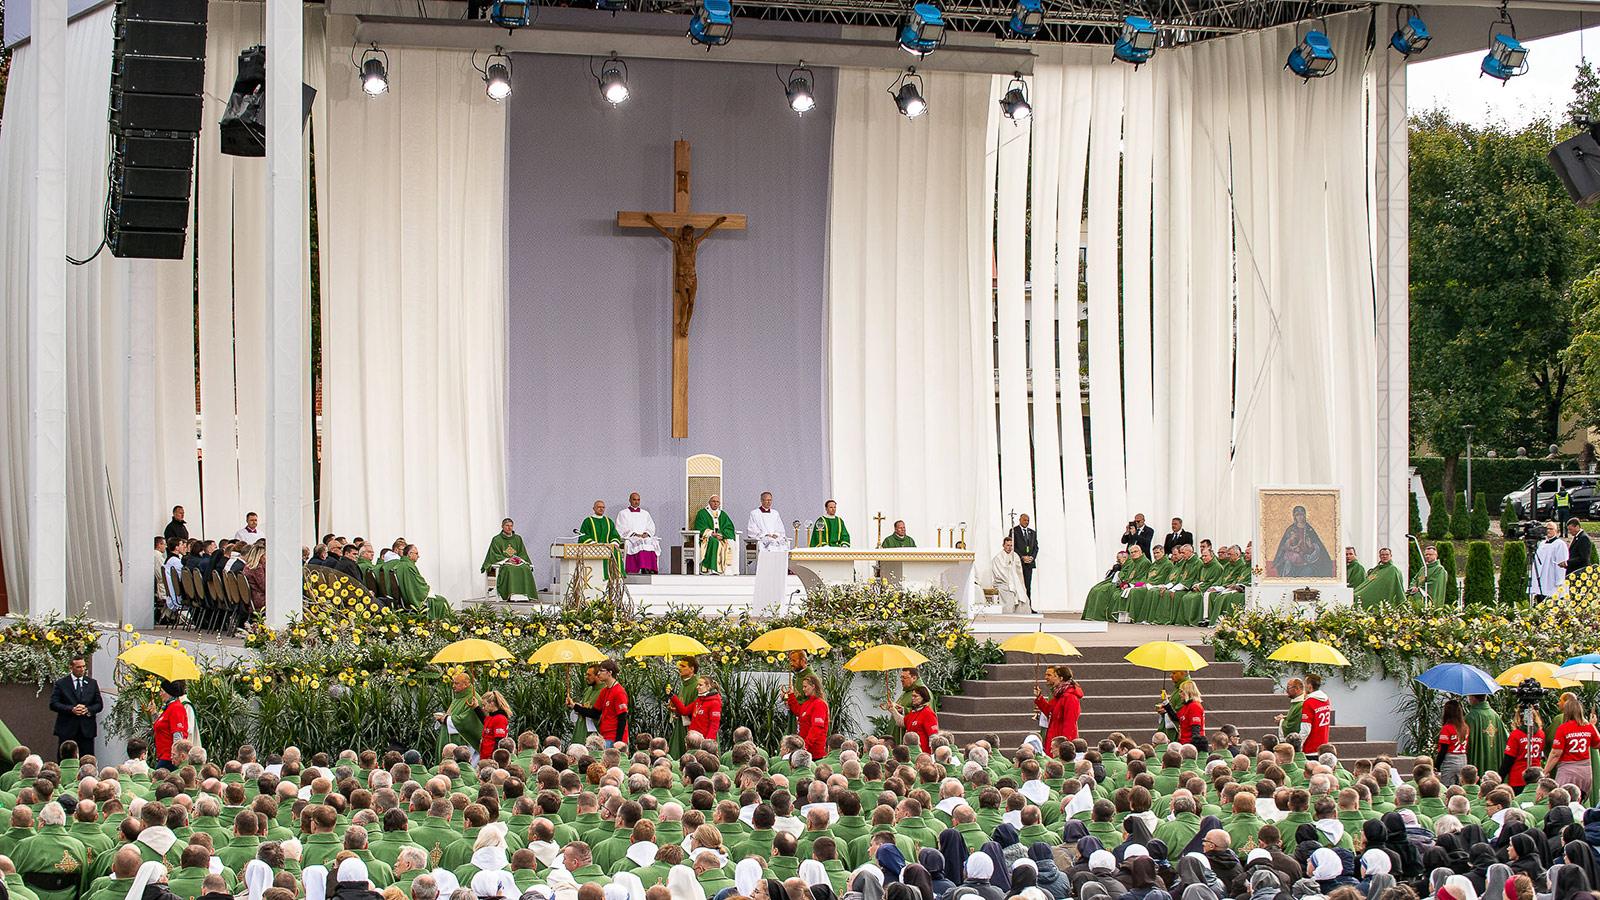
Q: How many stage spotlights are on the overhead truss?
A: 15